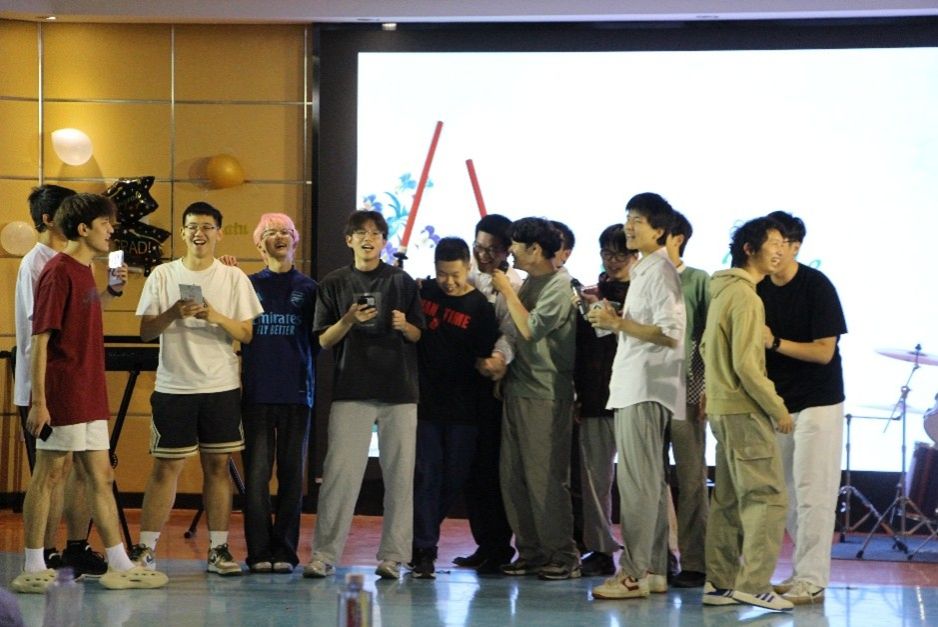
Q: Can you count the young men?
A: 14